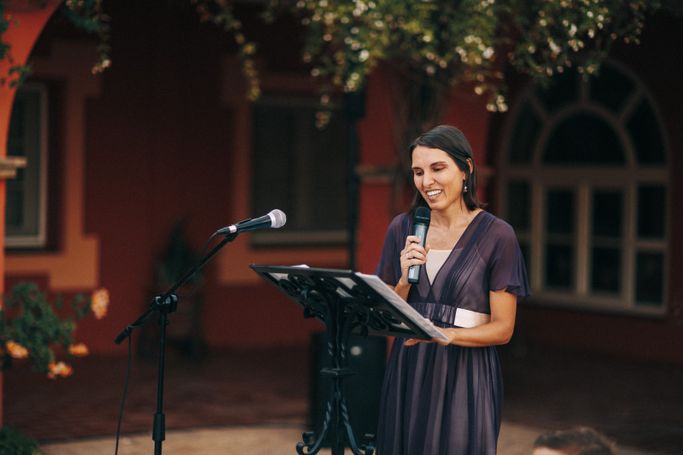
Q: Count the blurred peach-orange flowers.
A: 4